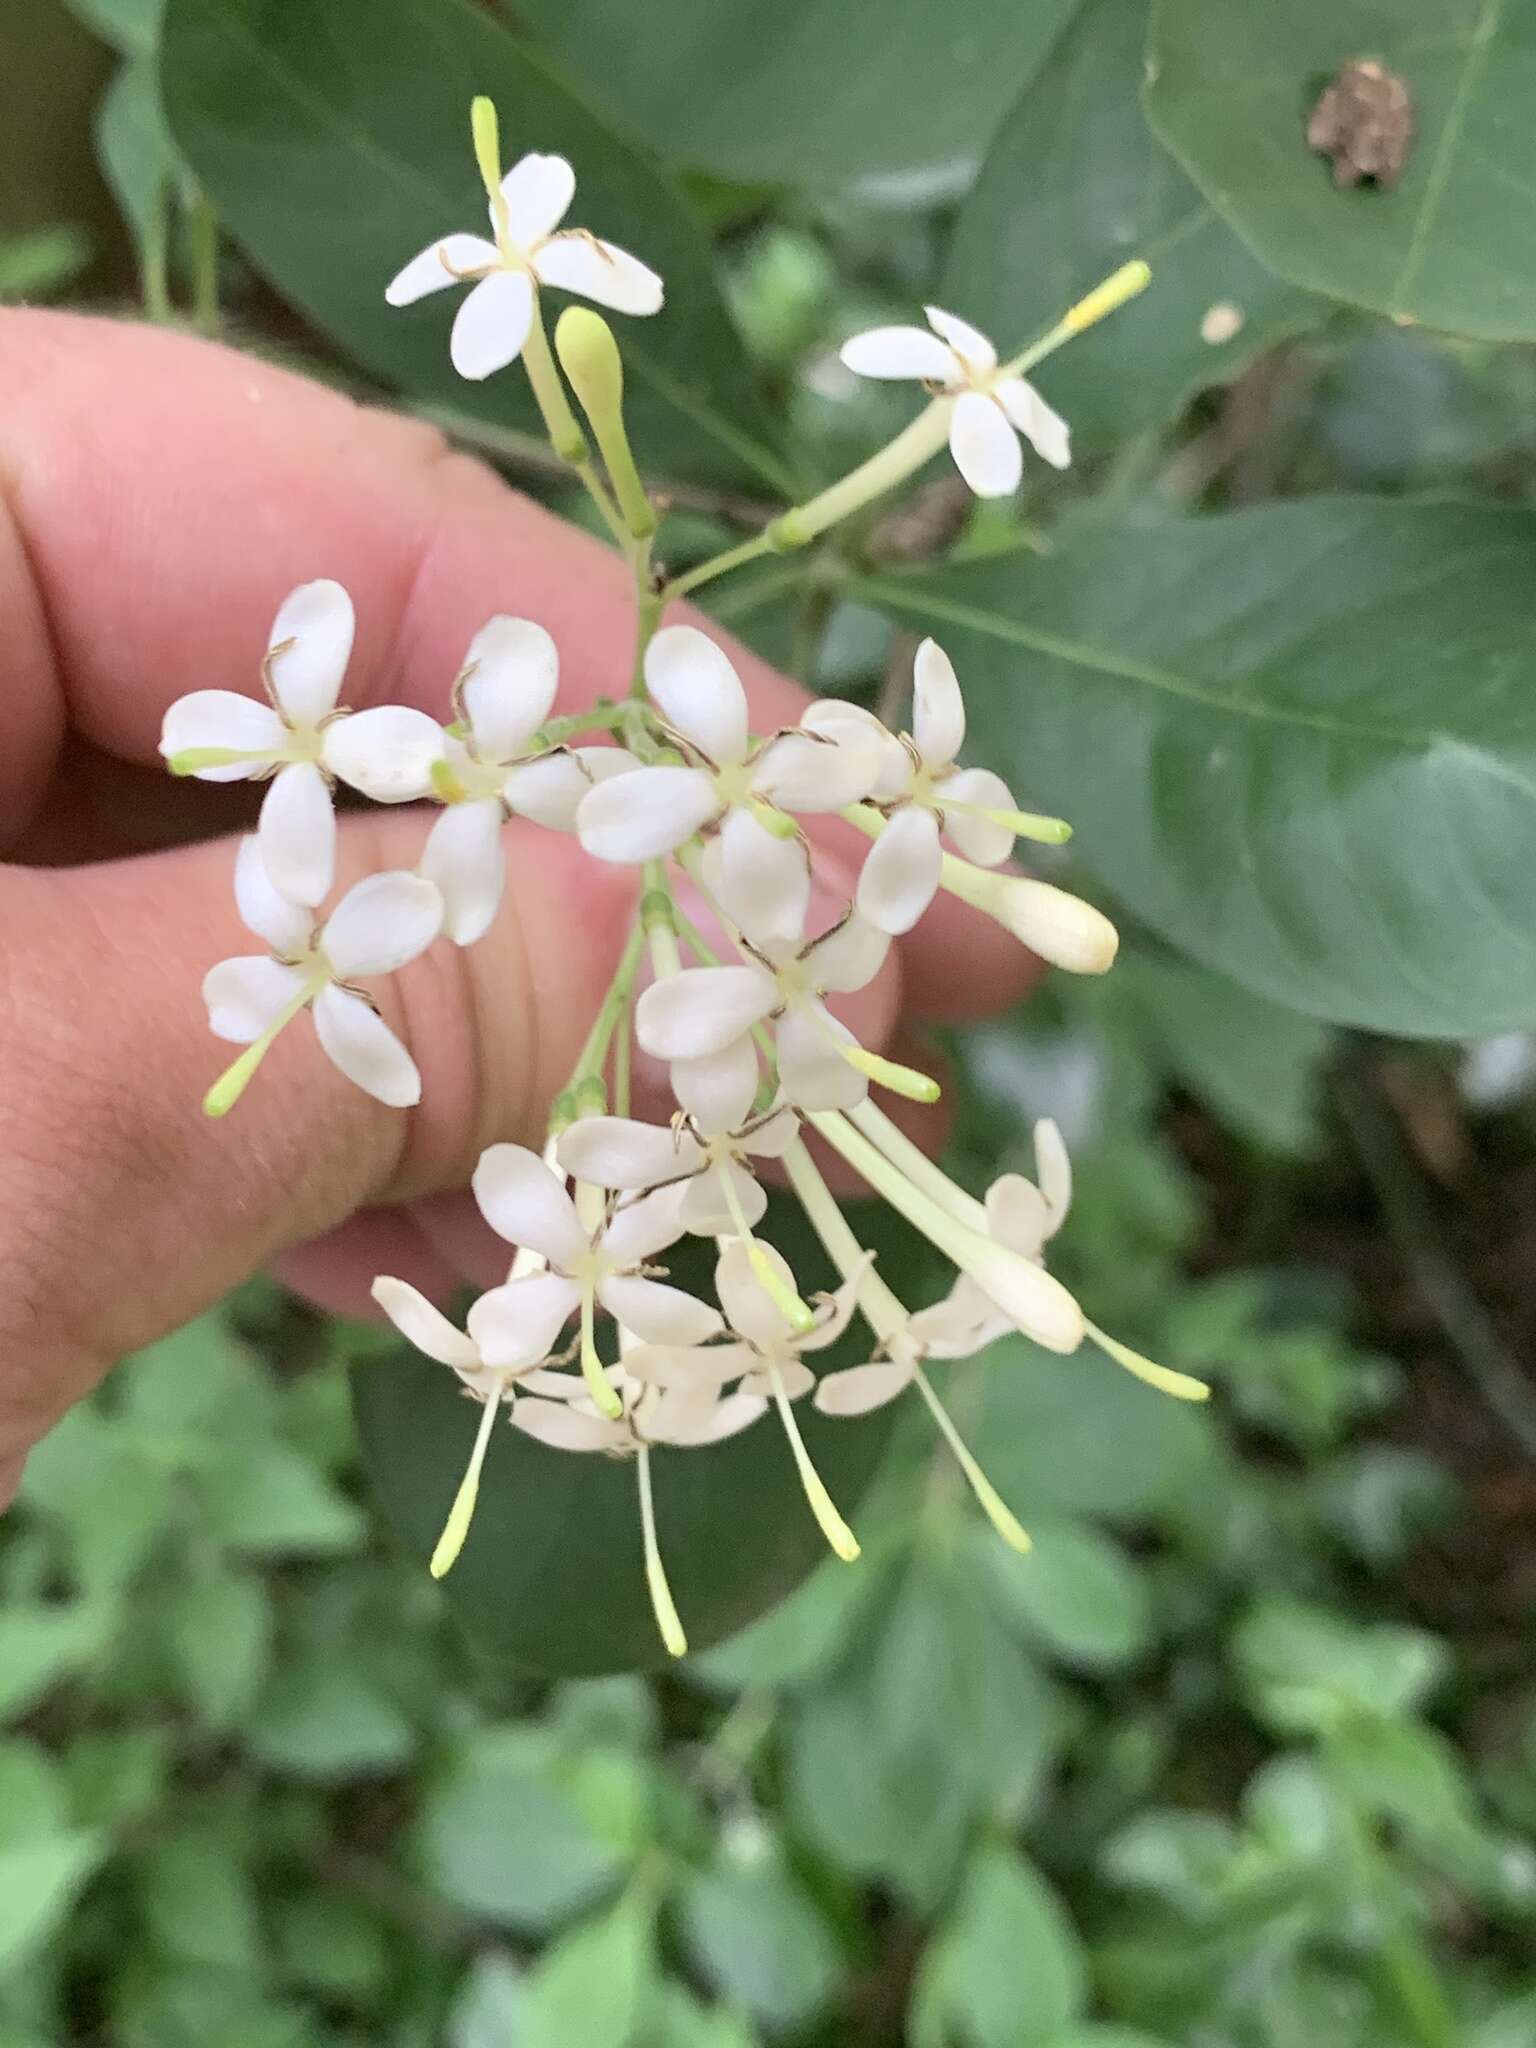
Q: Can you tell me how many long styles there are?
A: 15